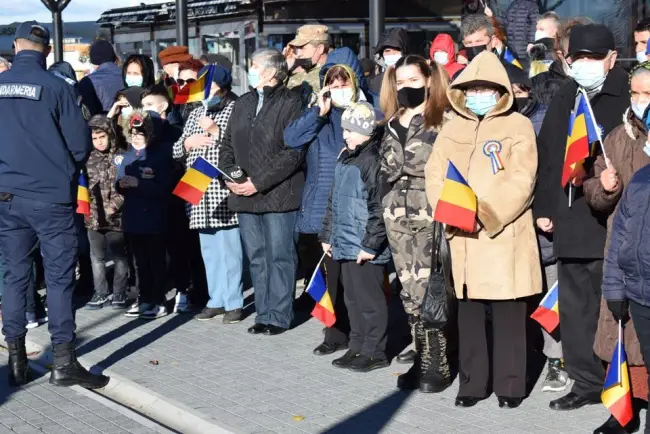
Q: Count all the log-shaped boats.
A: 0